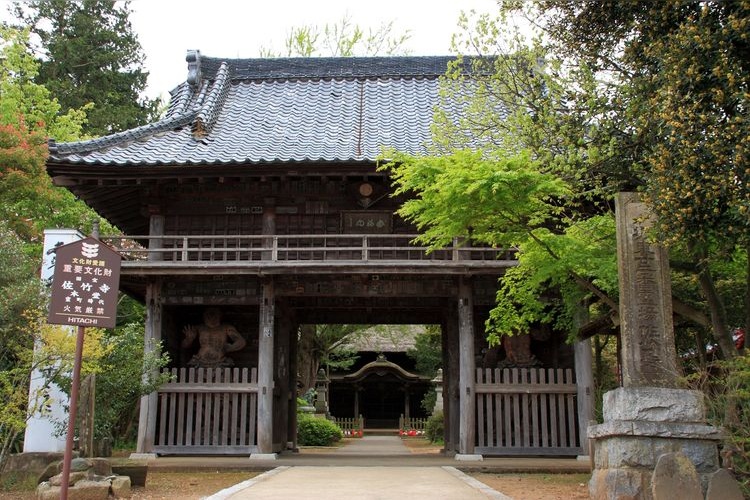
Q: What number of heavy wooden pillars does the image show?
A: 4